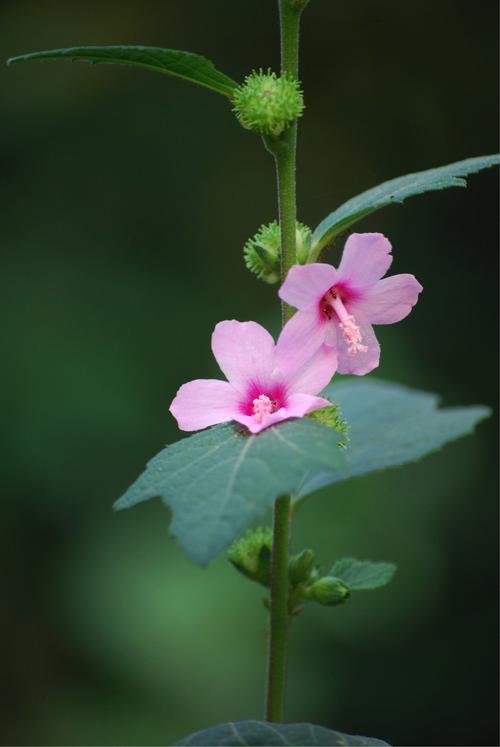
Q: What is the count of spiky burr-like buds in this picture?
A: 4